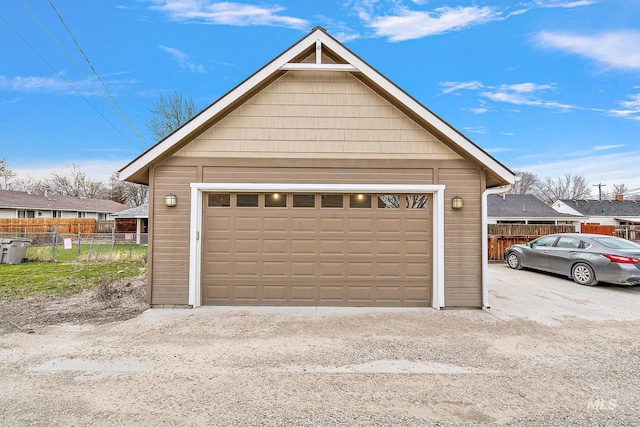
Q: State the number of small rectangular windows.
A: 8